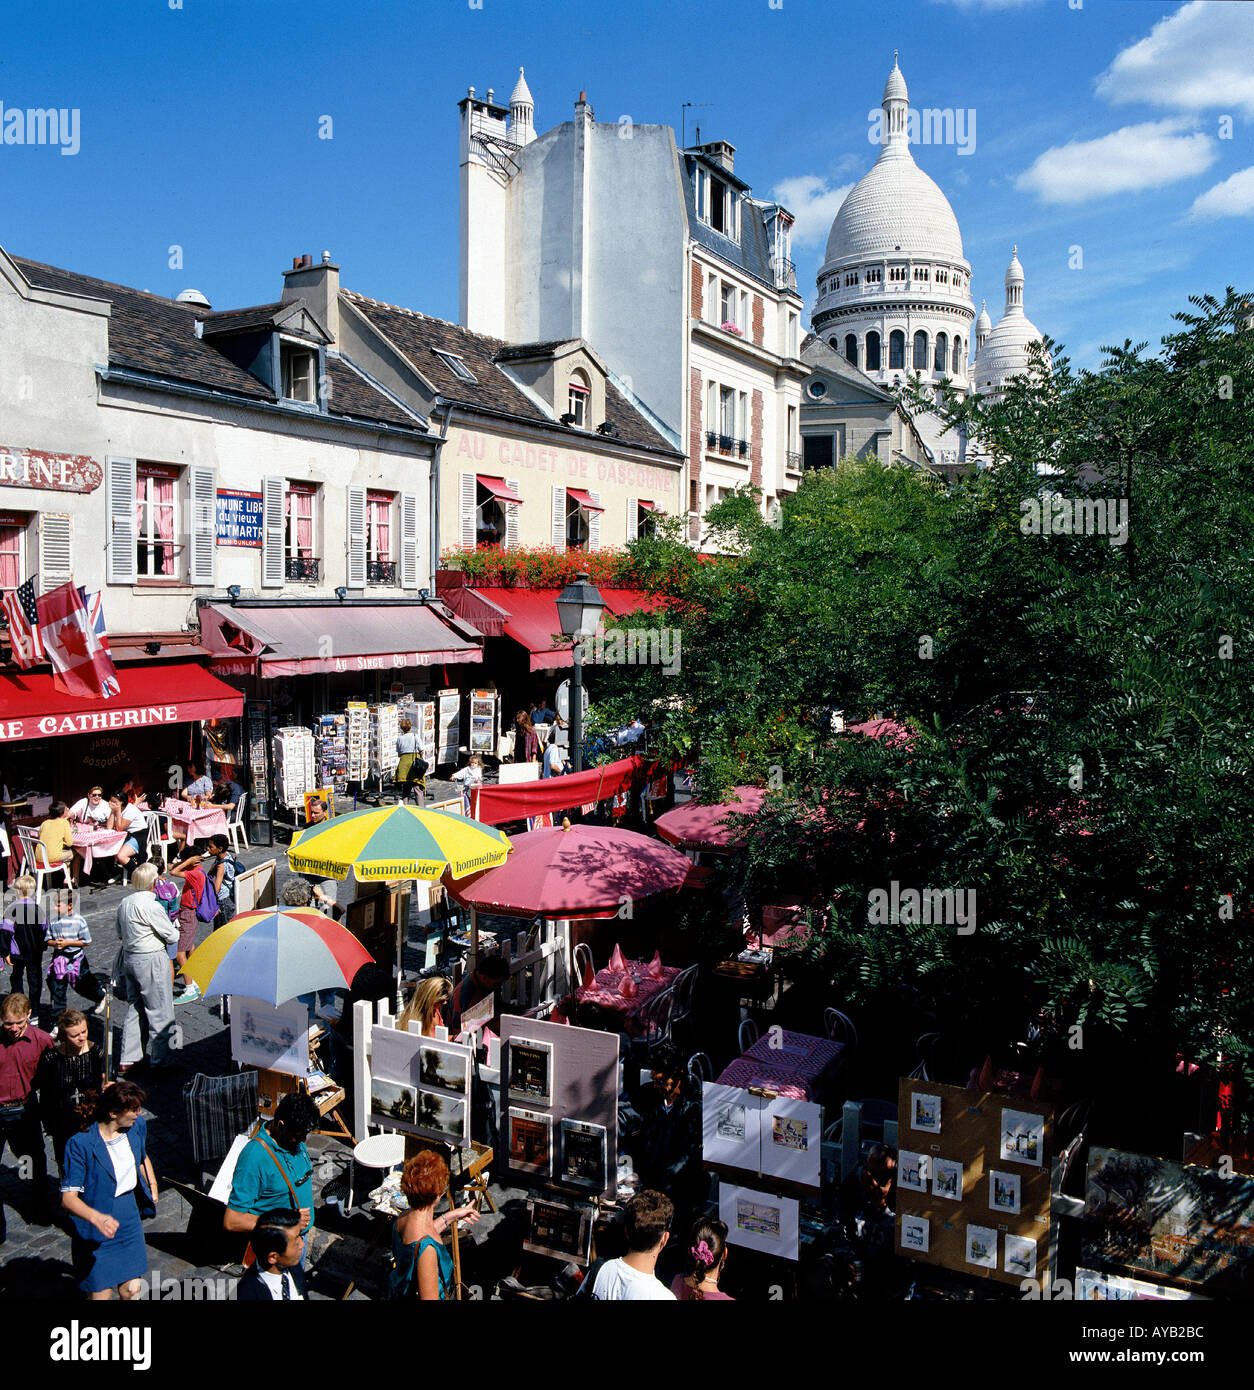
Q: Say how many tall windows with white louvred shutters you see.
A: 7